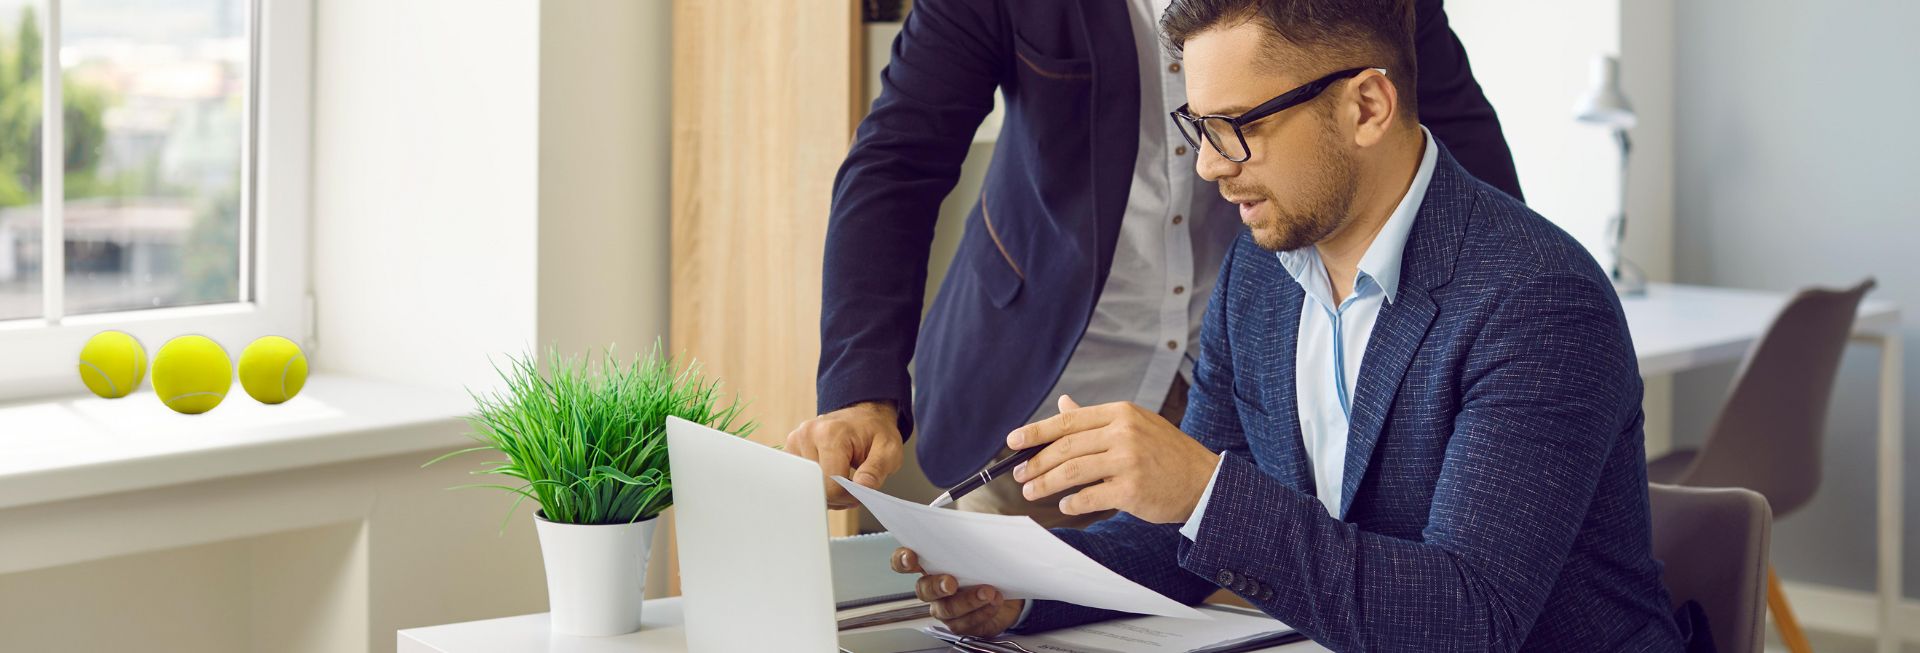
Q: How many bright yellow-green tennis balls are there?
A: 3